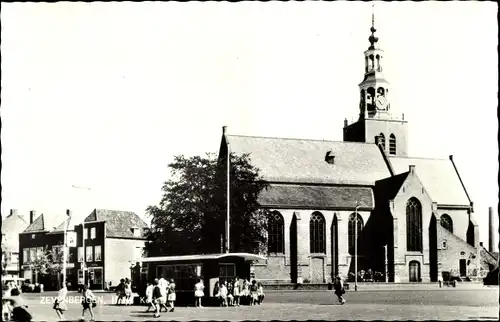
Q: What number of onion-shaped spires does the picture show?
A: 1